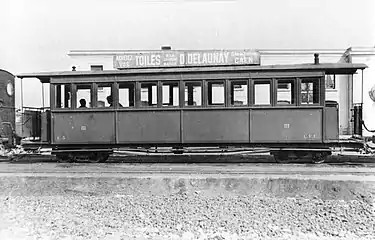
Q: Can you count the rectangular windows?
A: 12